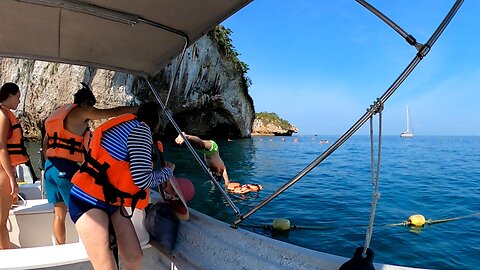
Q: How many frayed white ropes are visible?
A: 1